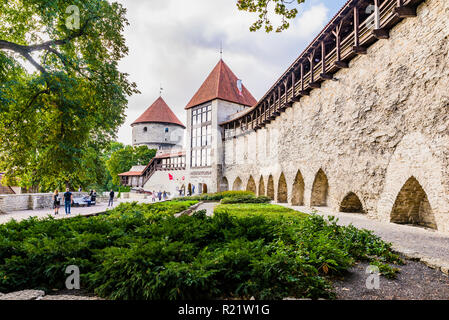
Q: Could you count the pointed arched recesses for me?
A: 10